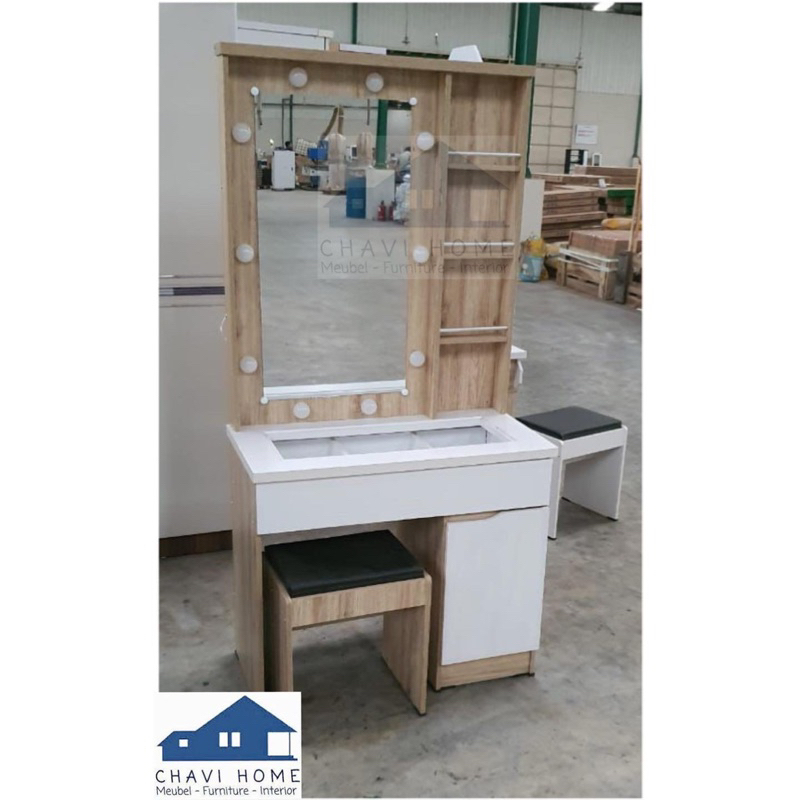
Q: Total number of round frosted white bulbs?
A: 10